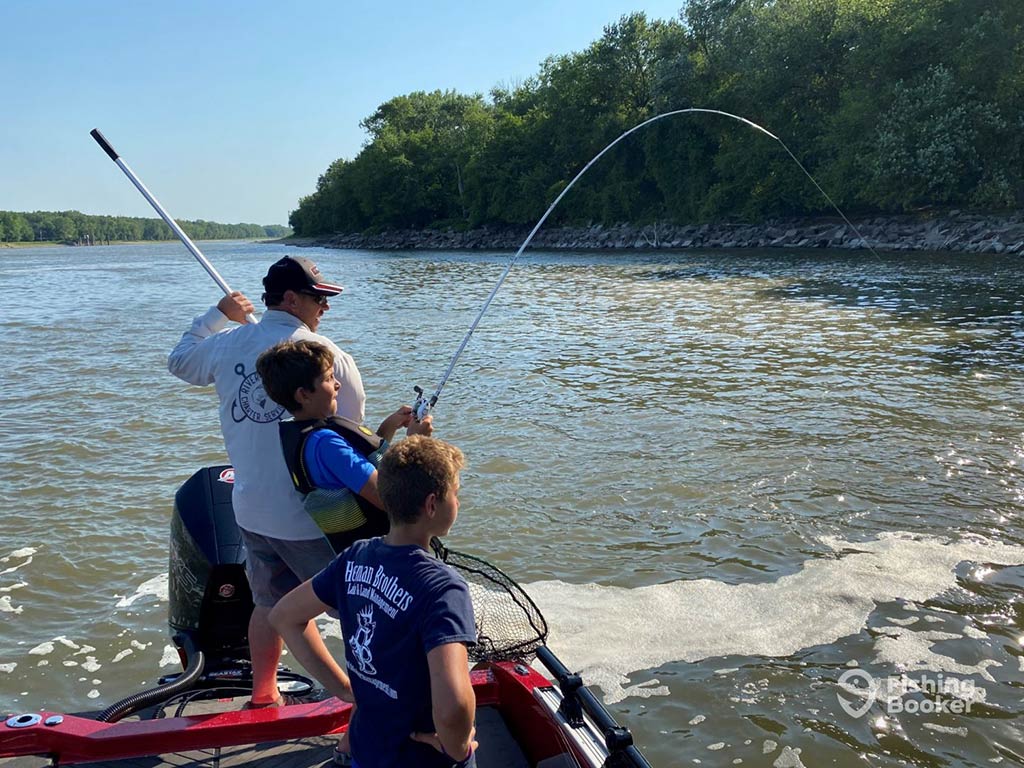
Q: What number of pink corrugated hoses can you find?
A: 0